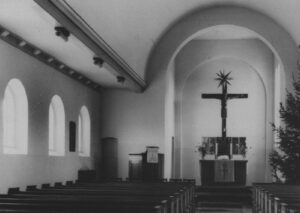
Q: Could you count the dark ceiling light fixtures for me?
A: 3